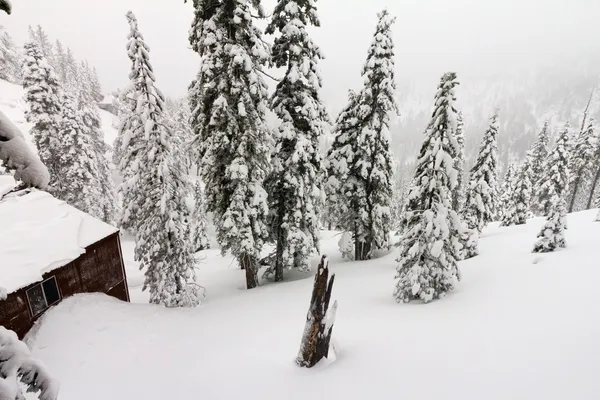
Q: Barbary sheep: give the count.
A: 0